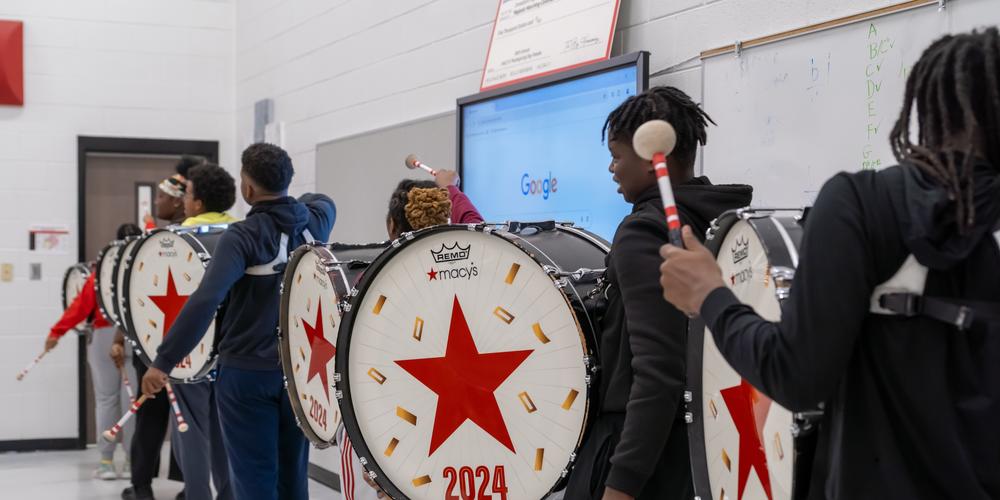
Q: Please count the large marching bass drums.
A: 7